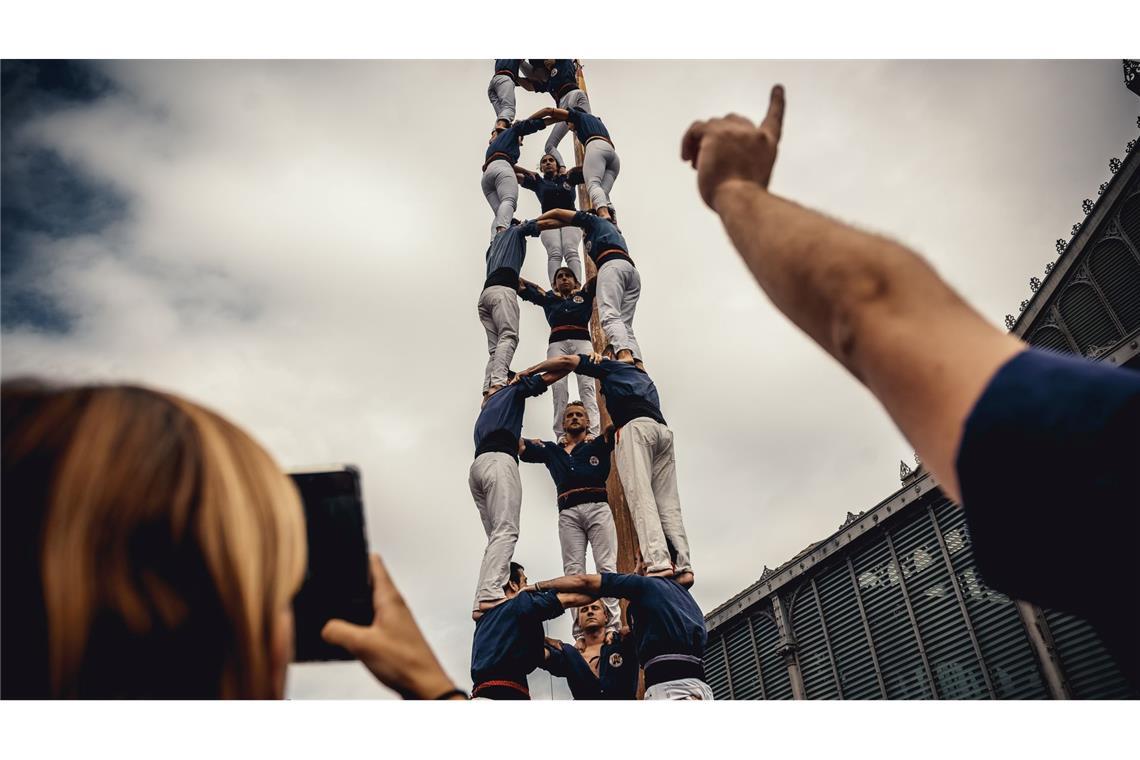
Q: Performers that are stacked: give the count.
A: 14